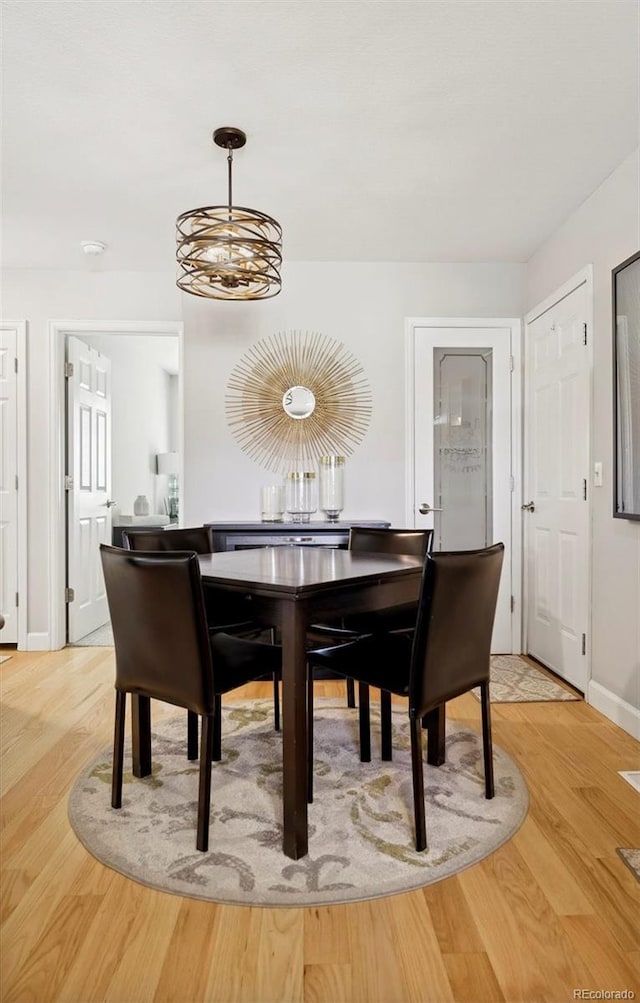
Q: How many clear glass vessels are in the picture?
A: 3